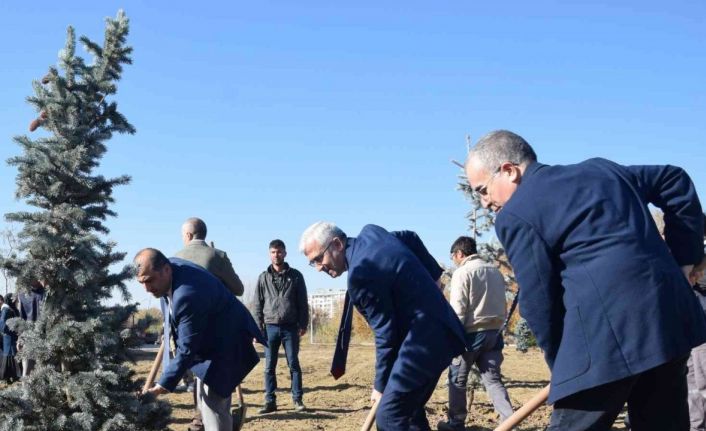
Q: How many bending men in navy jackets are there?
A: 3